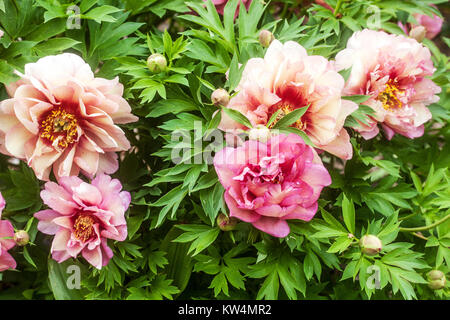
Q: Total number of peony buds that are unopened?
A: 9